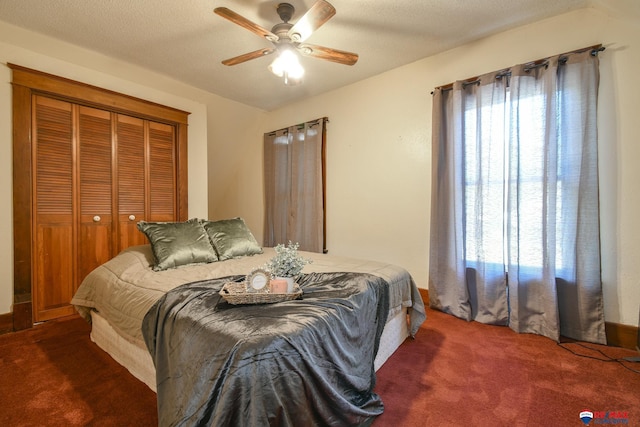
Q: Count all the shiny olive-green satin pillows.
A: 2